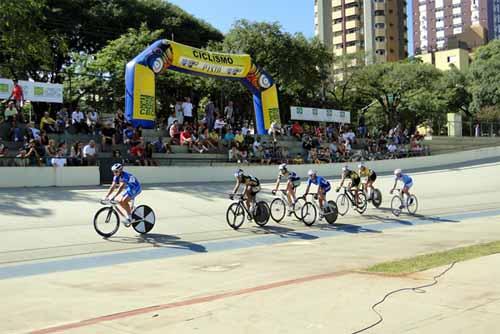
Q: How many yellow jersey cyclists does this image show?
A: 2